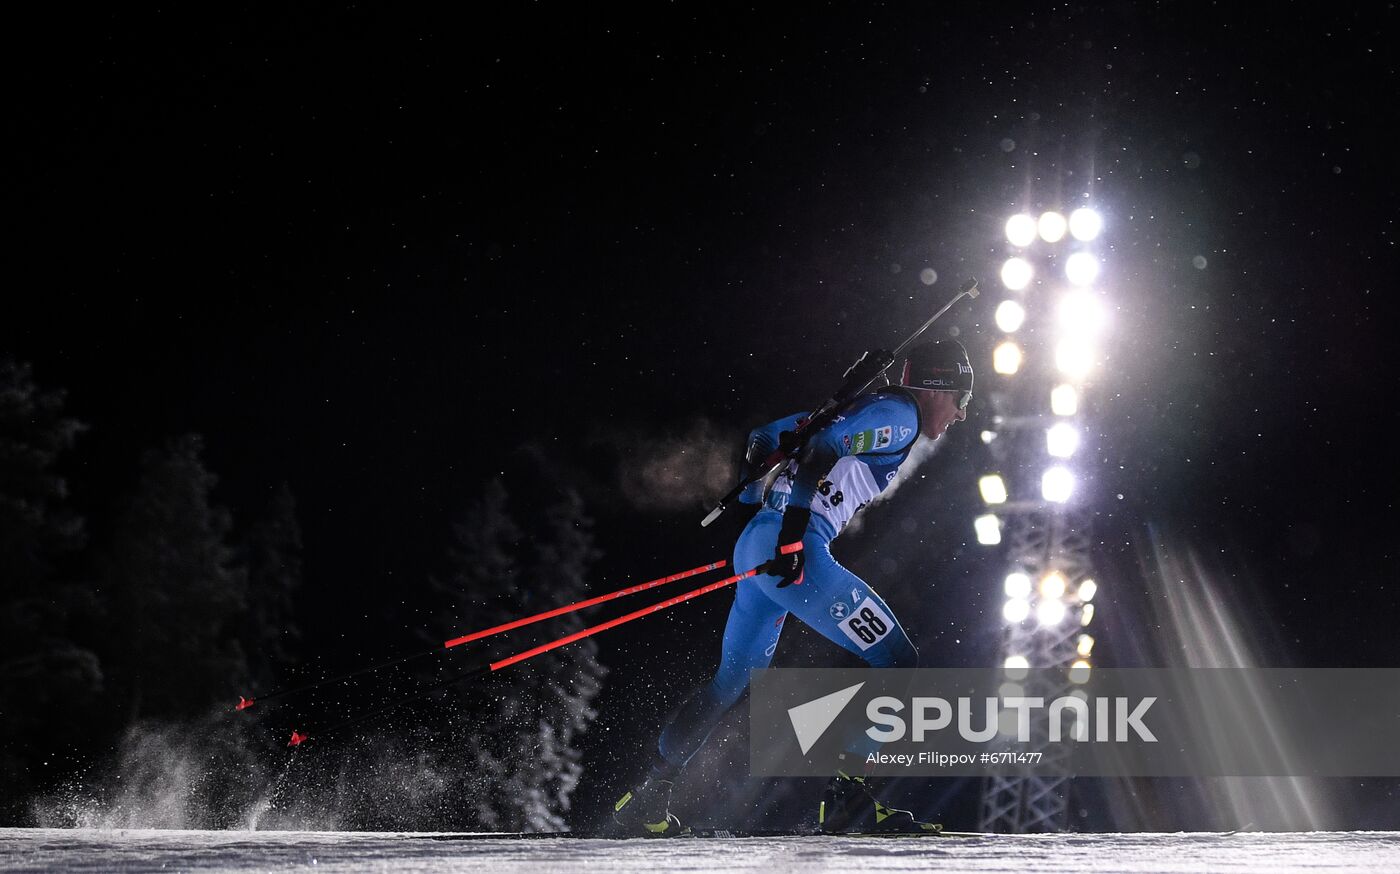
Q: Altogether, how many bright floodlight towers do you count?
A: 1